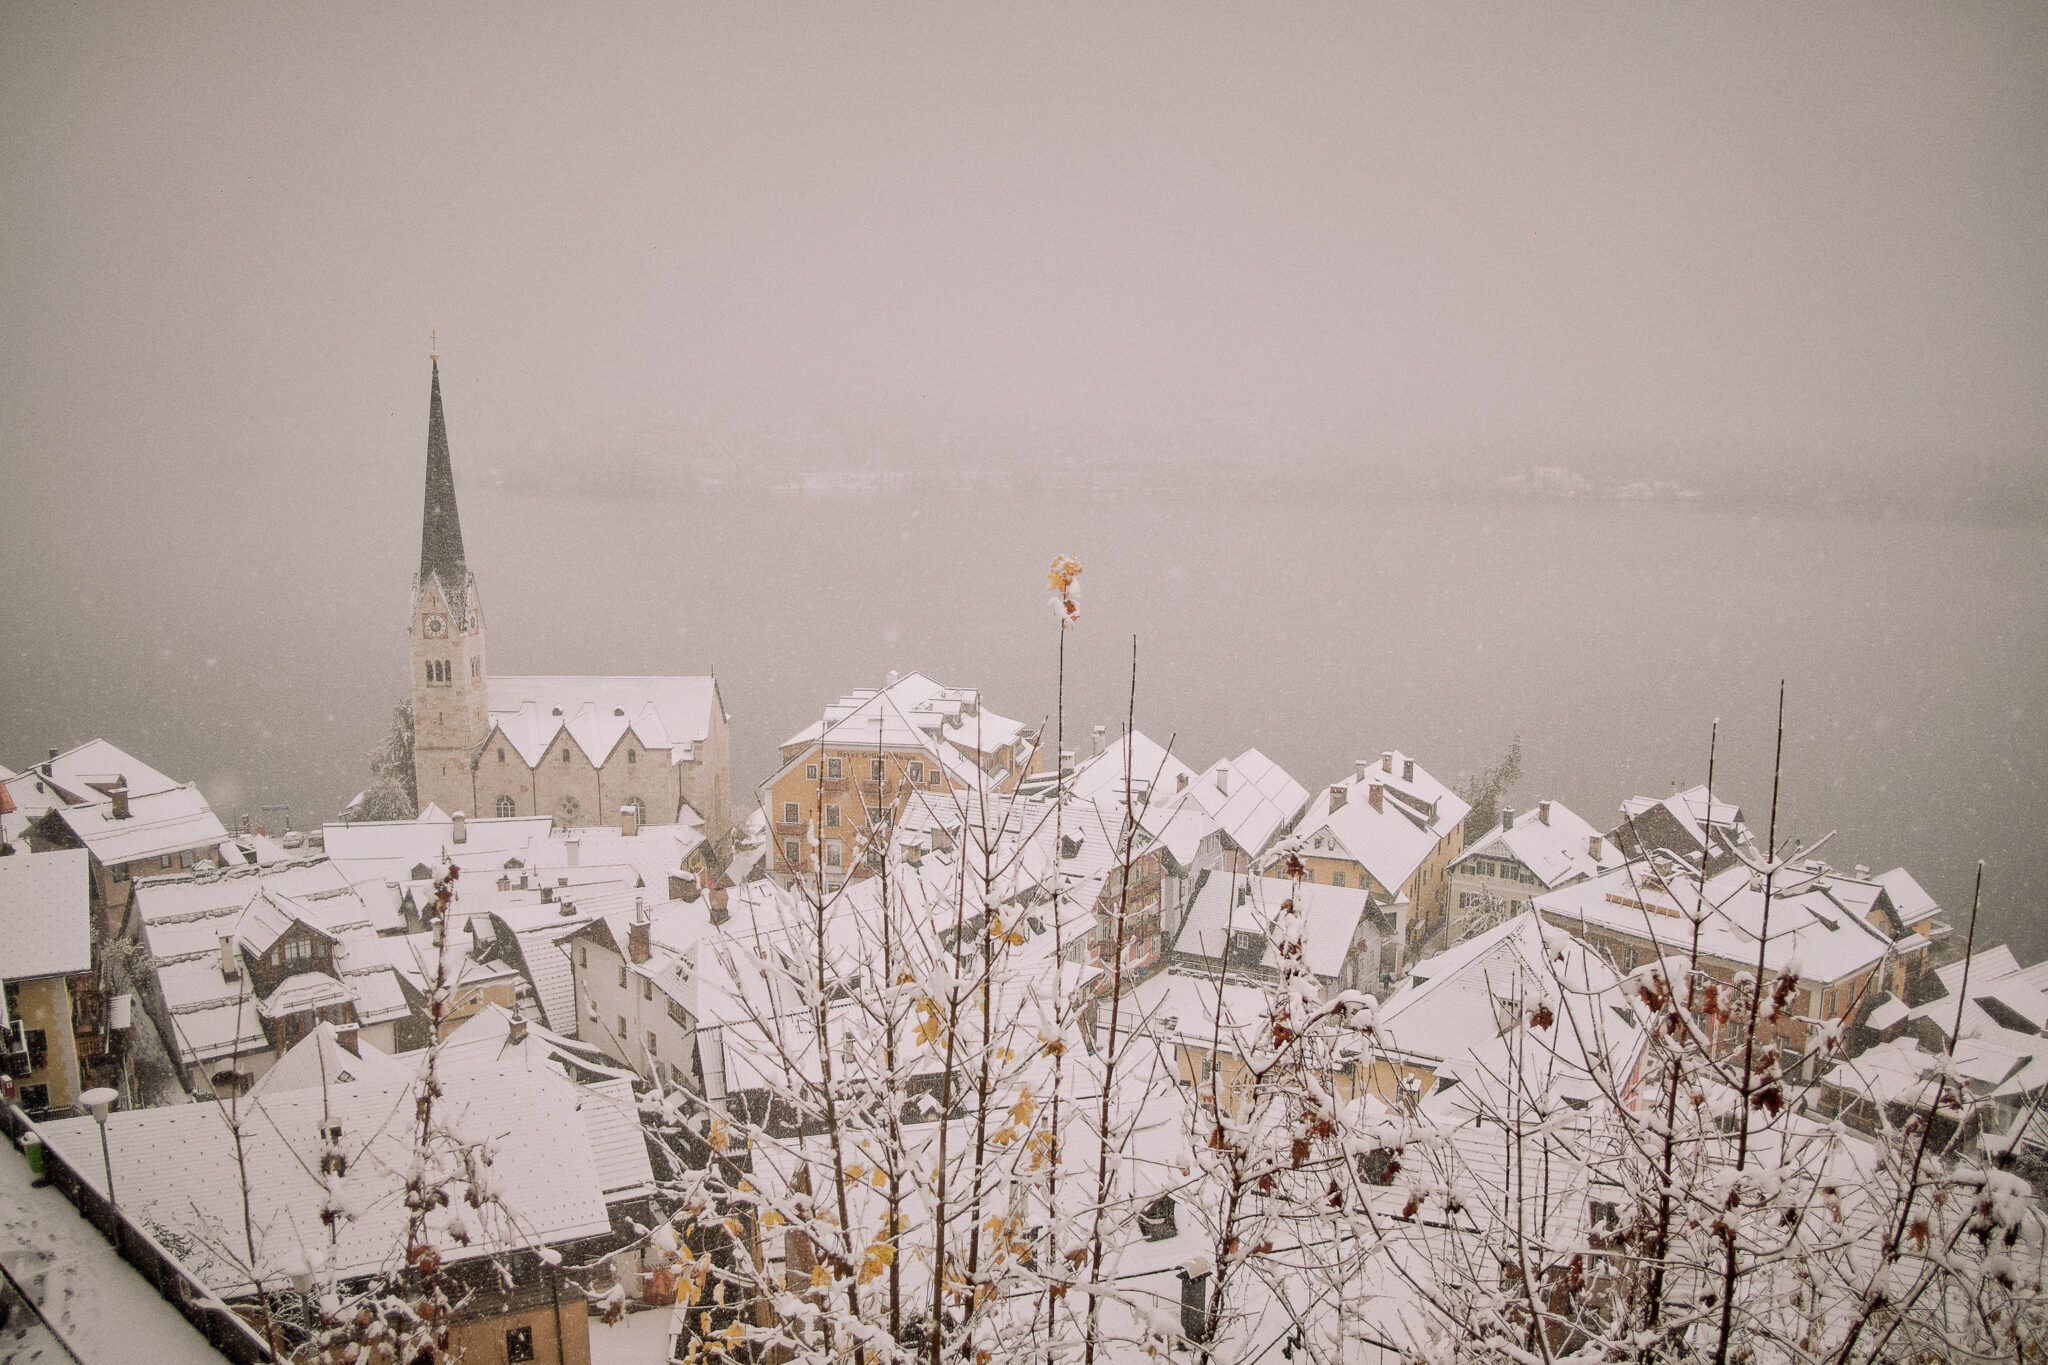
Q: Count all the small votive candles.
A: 0